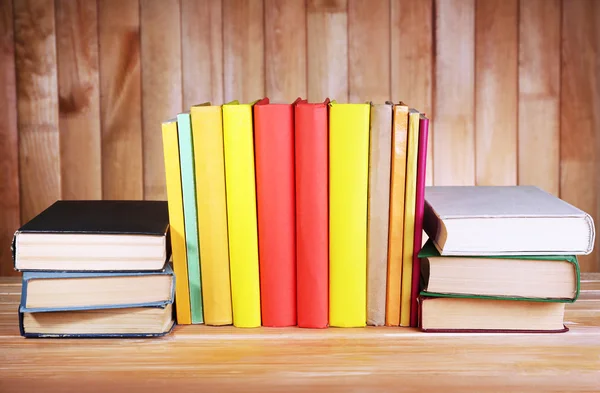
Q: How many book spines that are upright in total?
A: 11